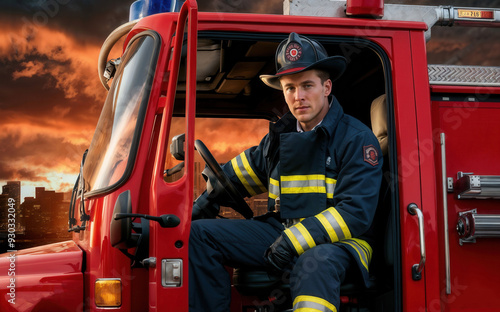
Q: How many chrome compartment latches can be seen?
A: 2